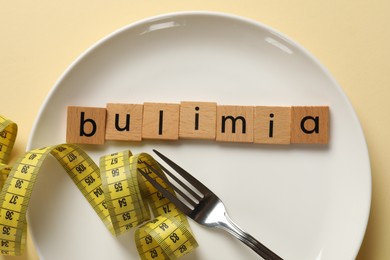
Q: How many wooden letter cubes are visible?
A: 7